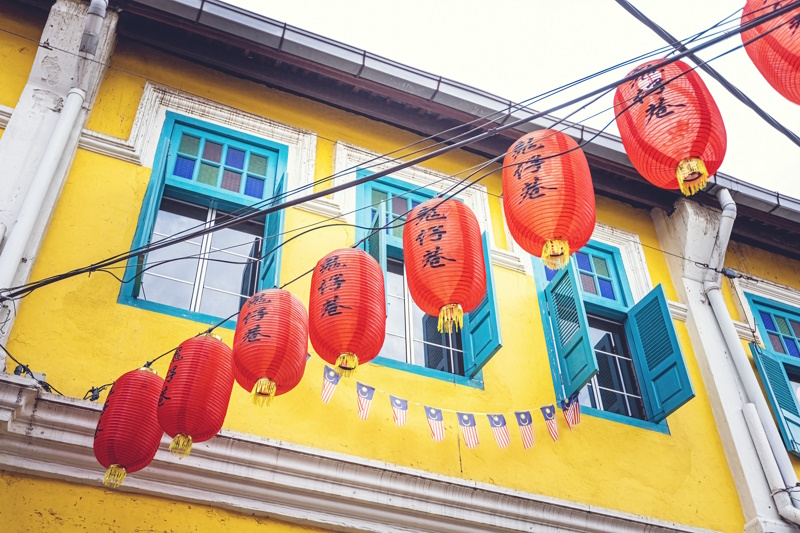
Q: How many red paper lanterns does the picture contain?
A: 8